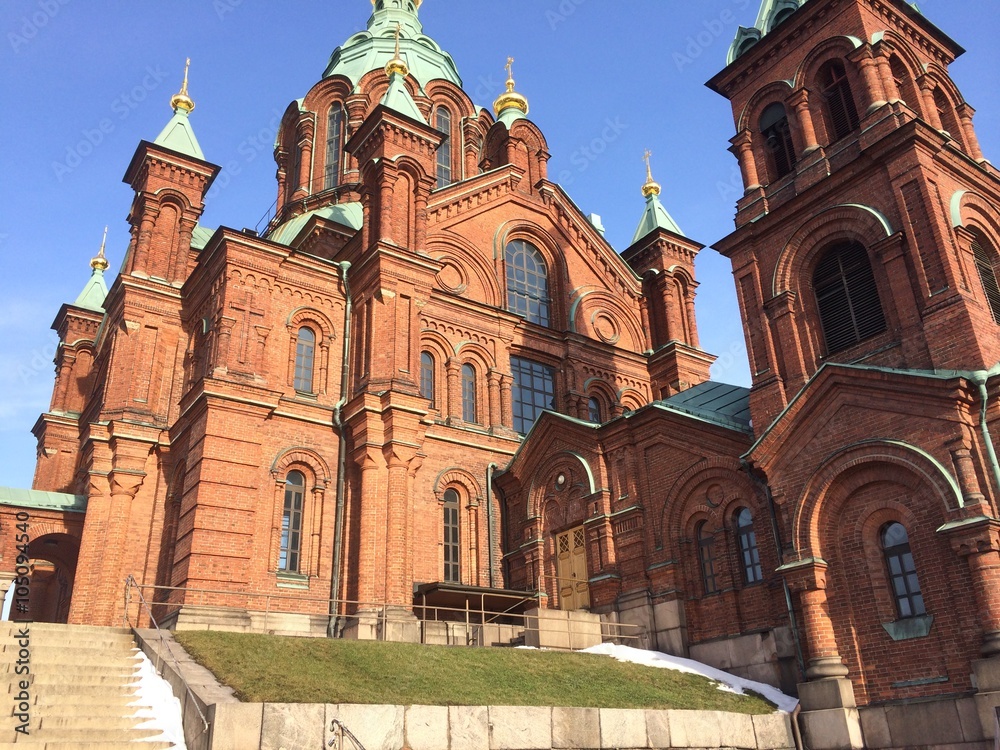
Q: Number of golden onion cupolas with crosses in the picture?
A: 5